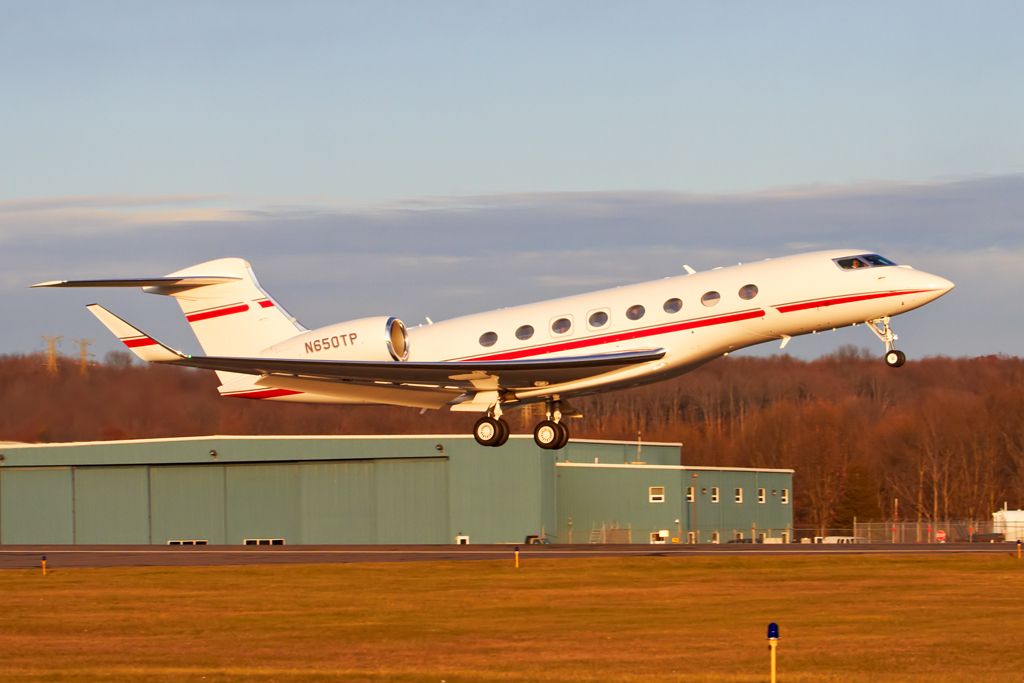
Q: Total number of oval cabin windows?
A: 8